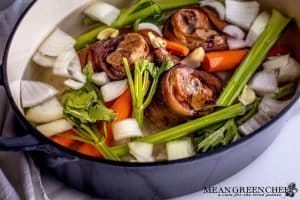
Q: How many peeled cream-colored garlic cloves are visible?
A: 4